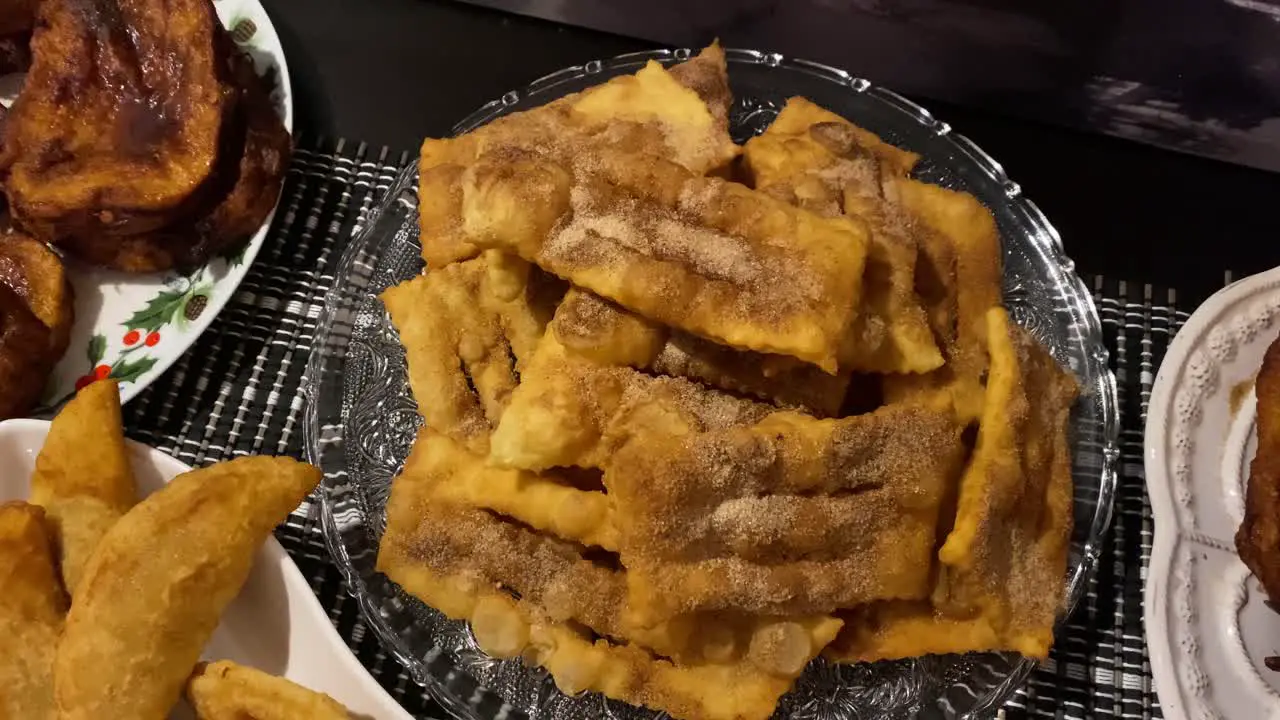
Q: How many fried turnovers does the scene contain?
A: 4